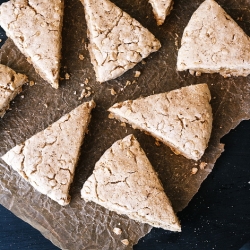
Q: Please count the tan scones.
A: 8